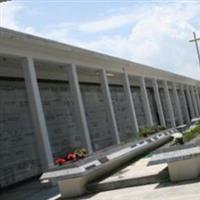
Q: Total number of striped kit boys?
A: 0